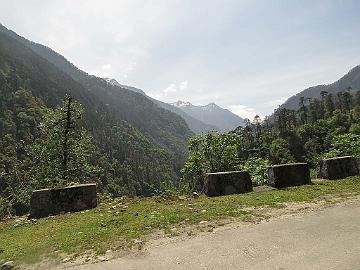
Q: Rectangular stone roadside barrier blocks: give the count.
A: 4